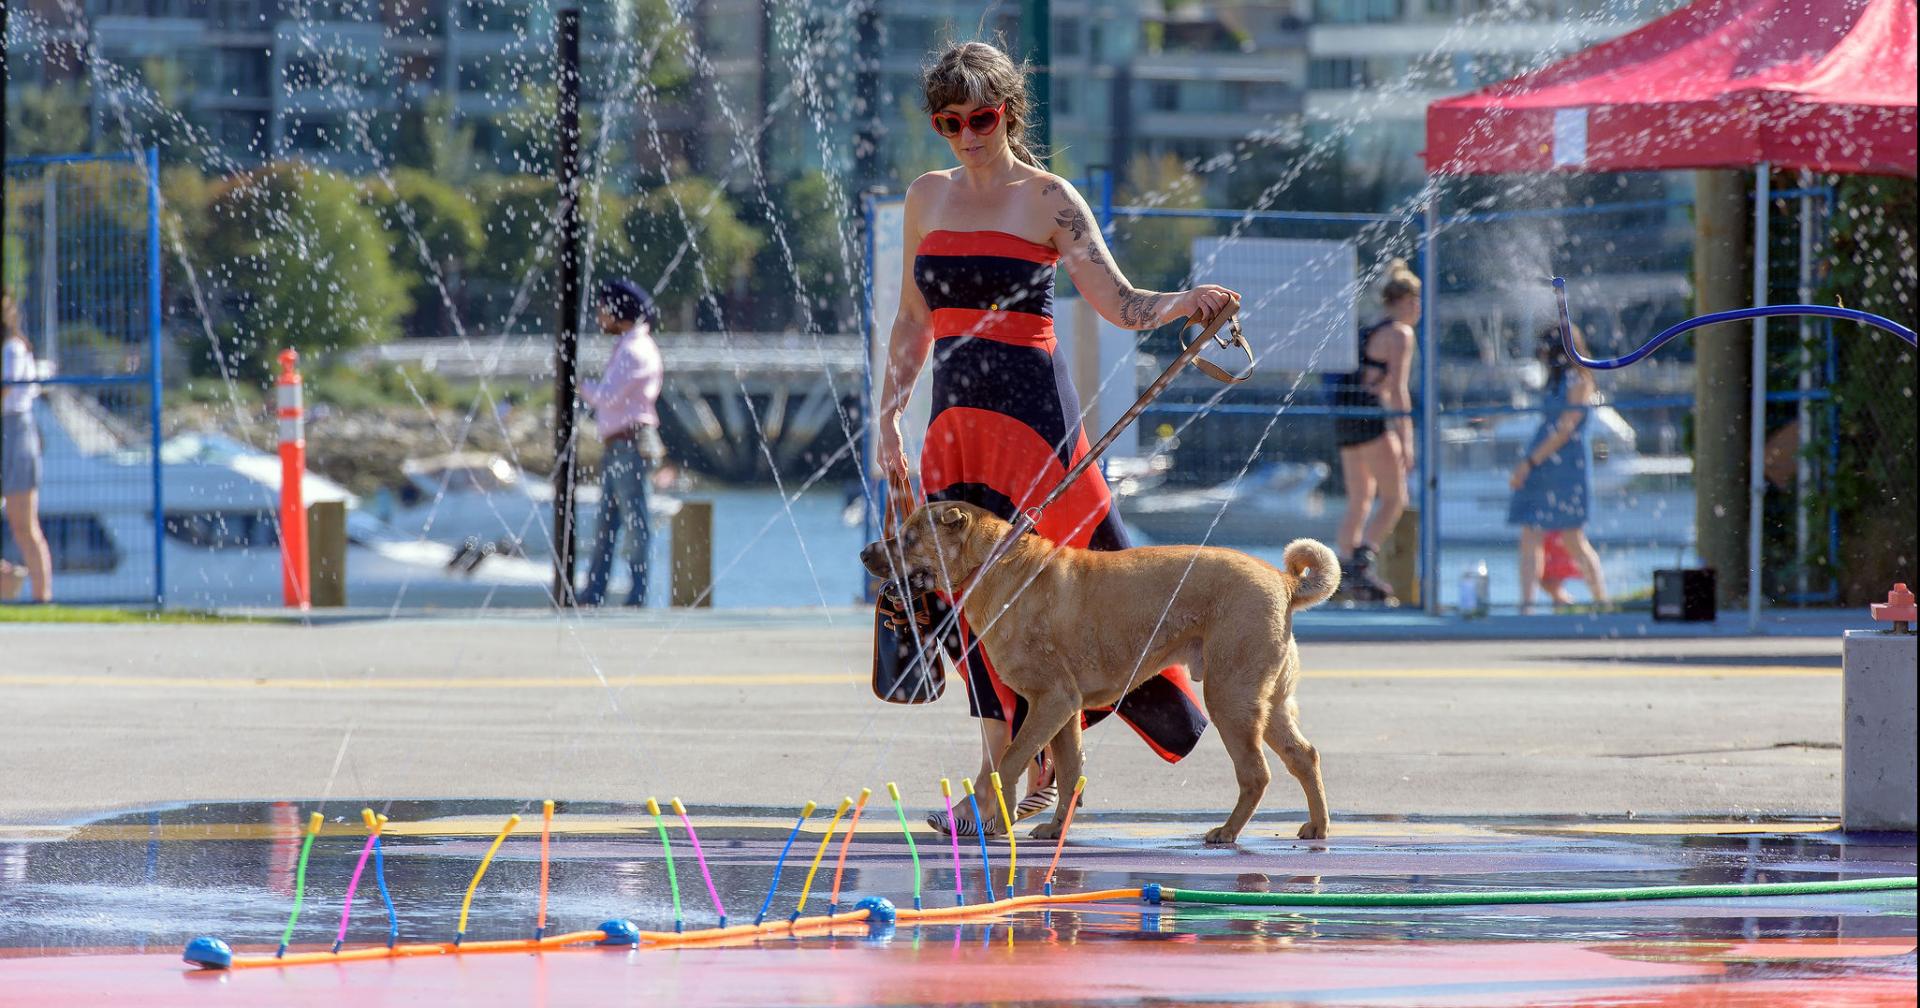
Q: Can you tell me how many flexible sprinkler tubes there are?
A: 15